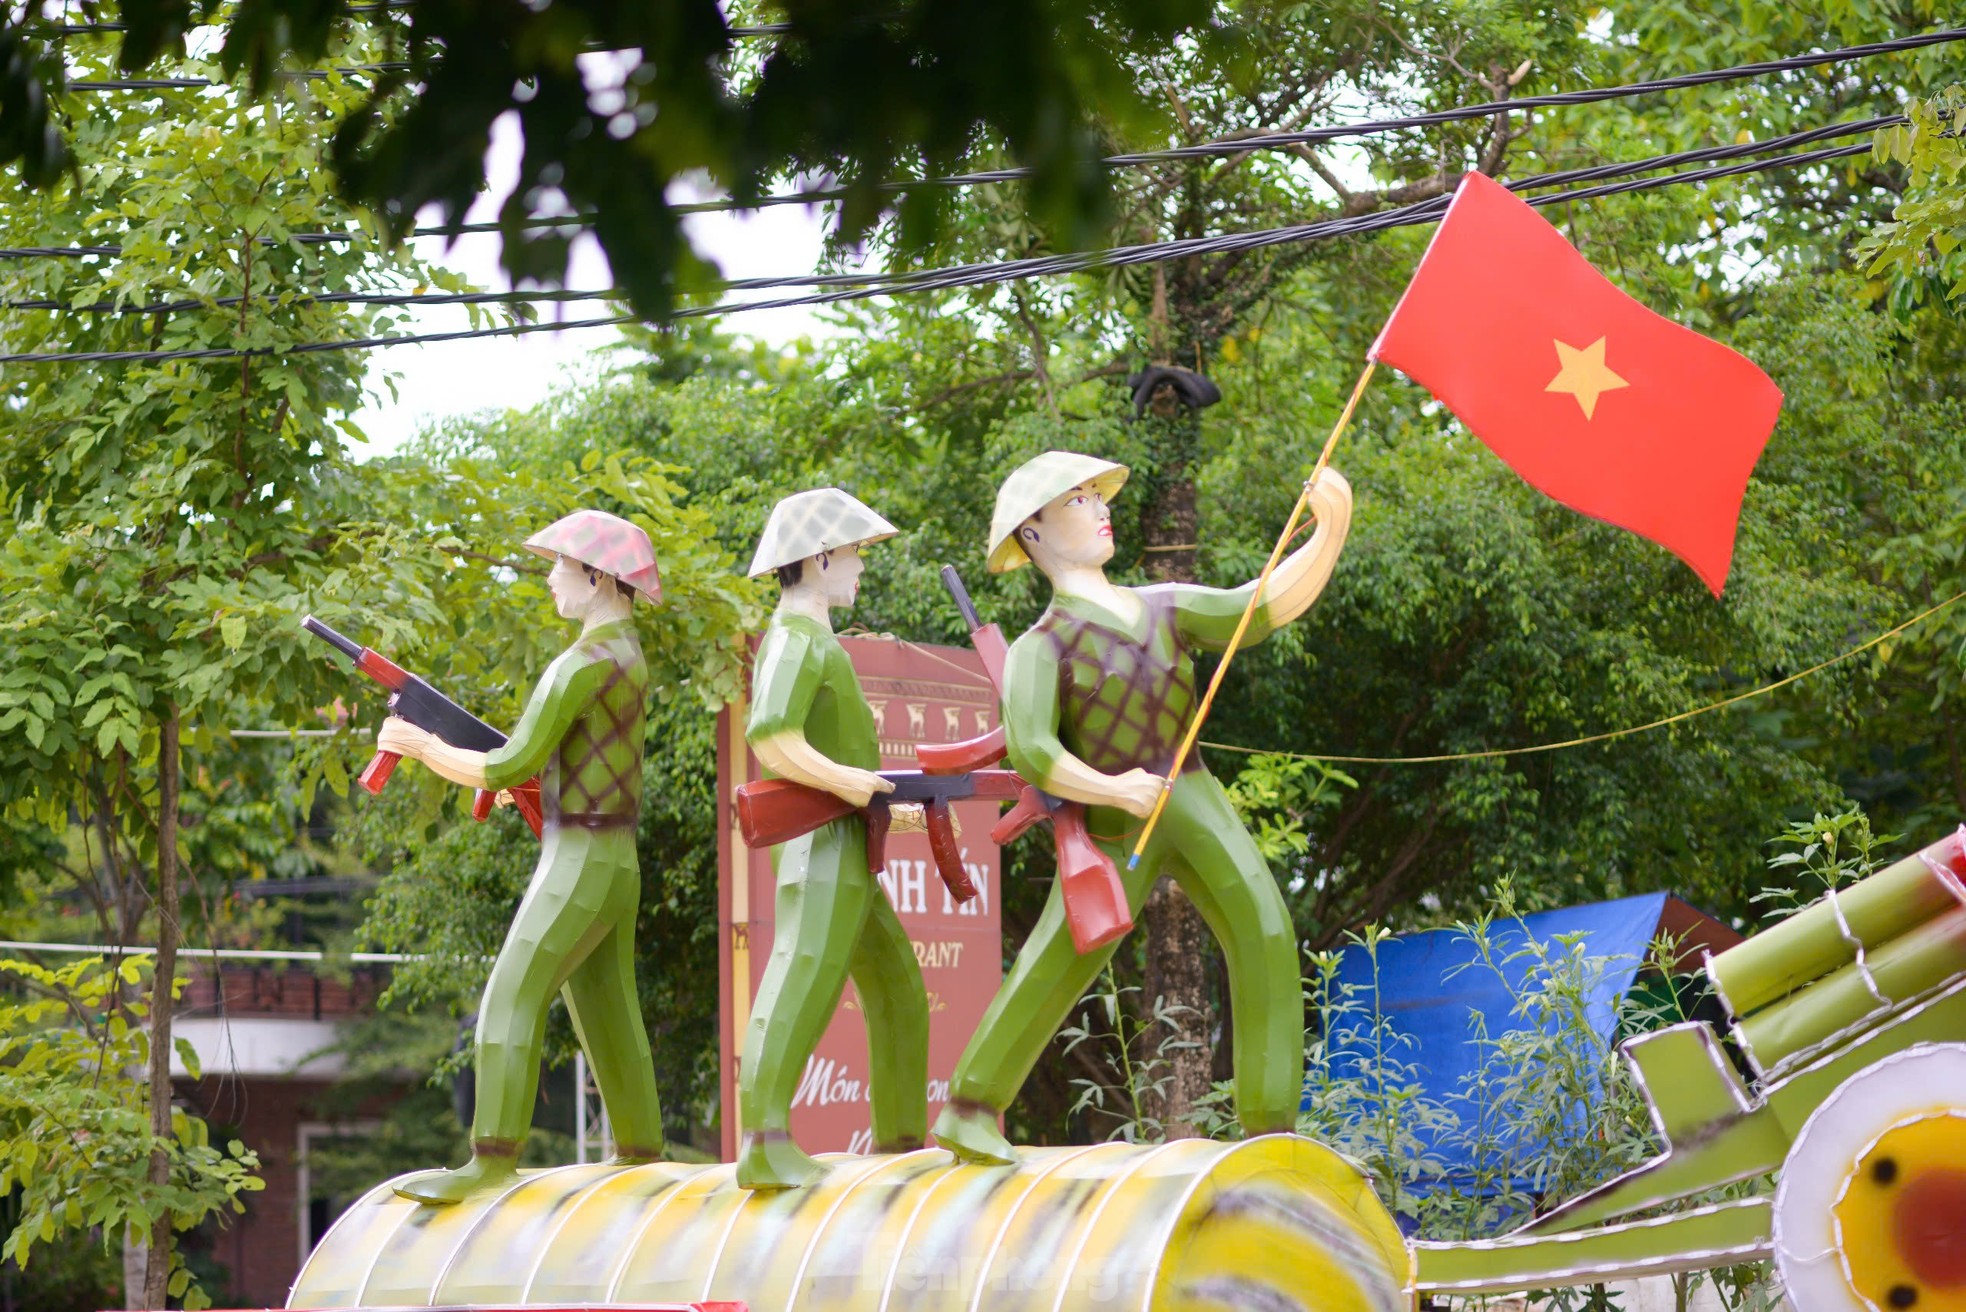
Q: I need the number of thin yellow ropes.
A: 1